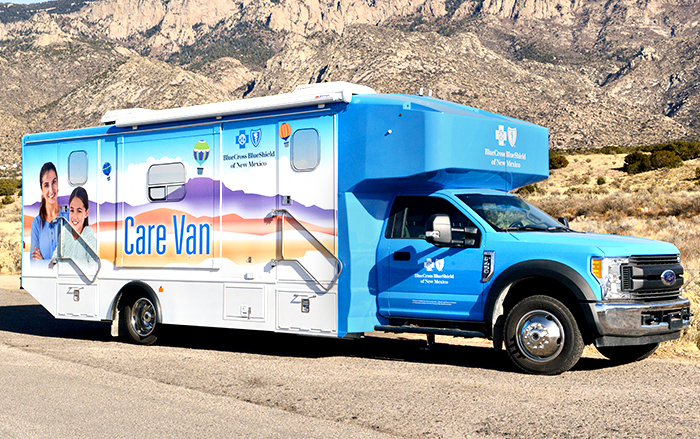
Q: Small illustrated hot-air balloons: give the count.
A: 3